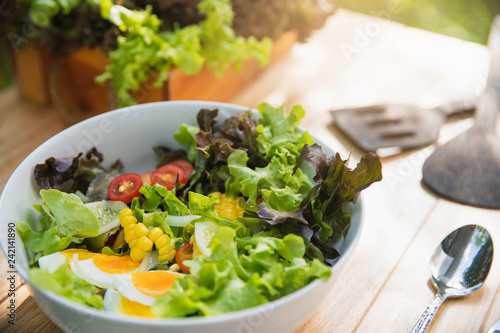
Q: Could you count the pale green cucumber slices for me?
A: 2